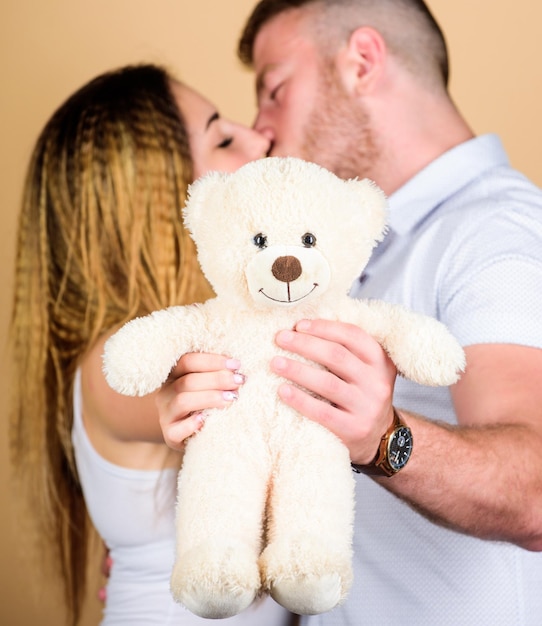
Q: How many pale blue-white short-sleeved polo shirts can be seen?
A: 1